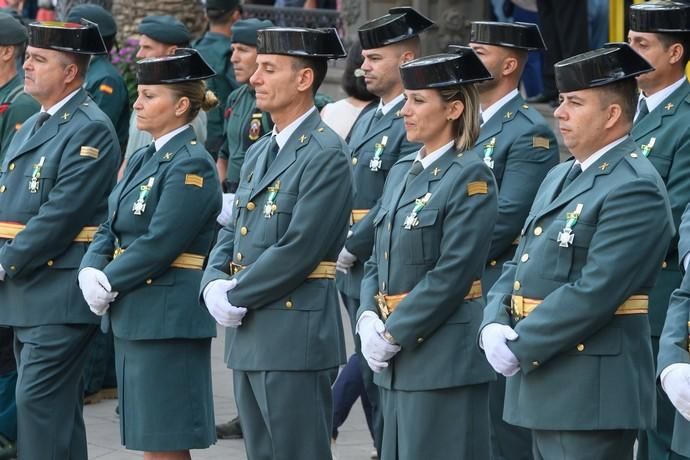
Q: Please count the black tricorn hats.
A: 8